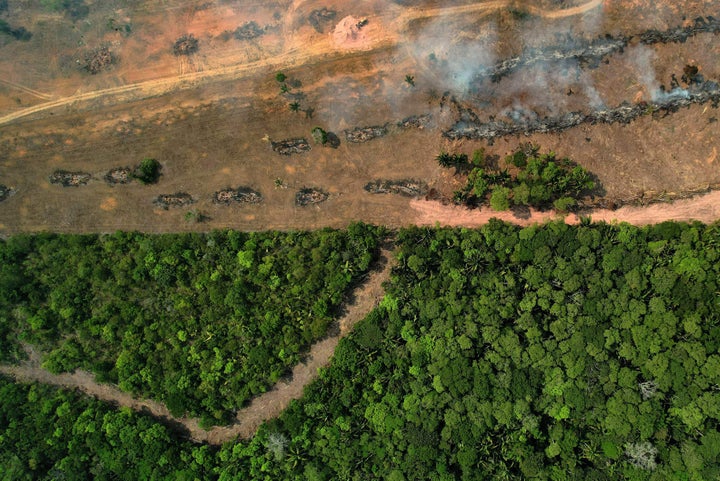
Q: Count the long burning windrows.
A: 2